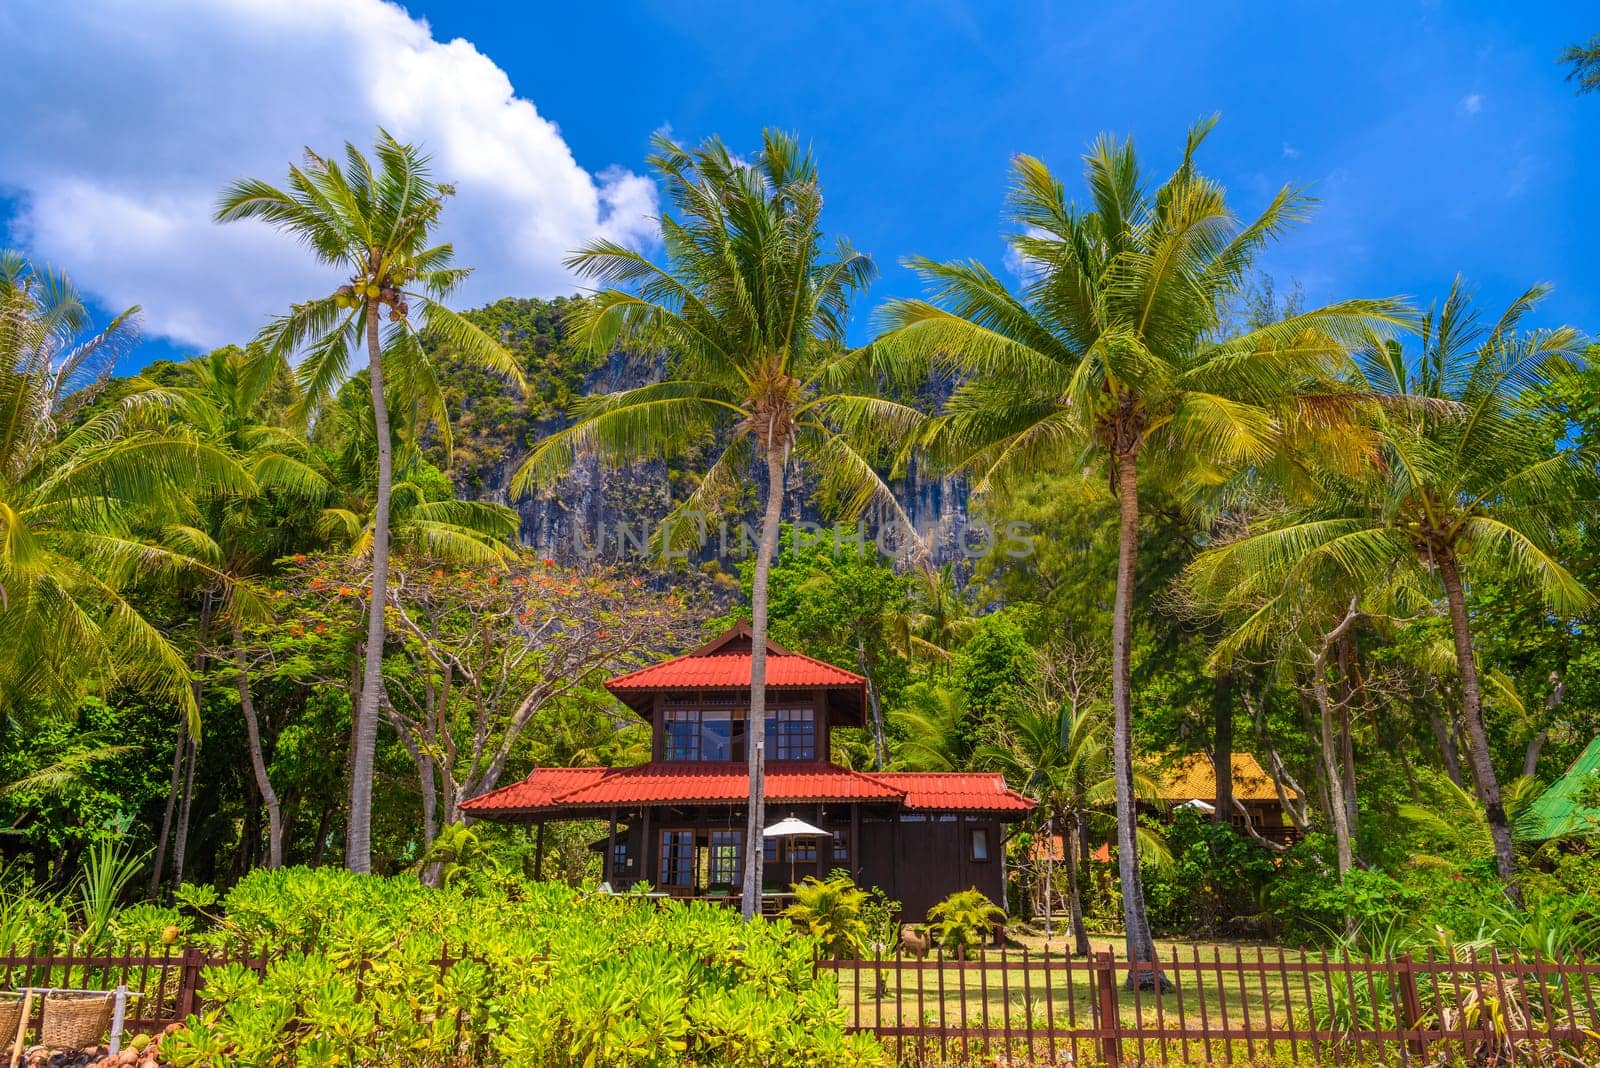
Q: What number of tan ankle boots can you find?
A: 0